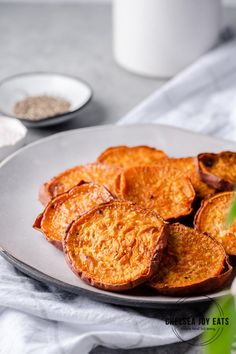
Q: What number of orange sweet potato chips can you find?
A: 9